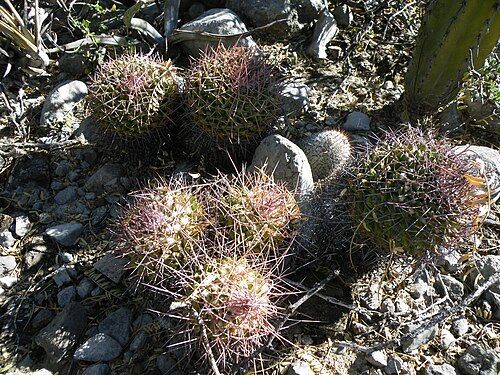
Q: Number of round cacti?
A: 7